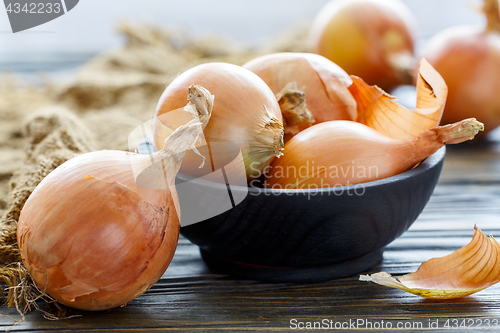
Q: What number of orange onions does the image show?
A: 6